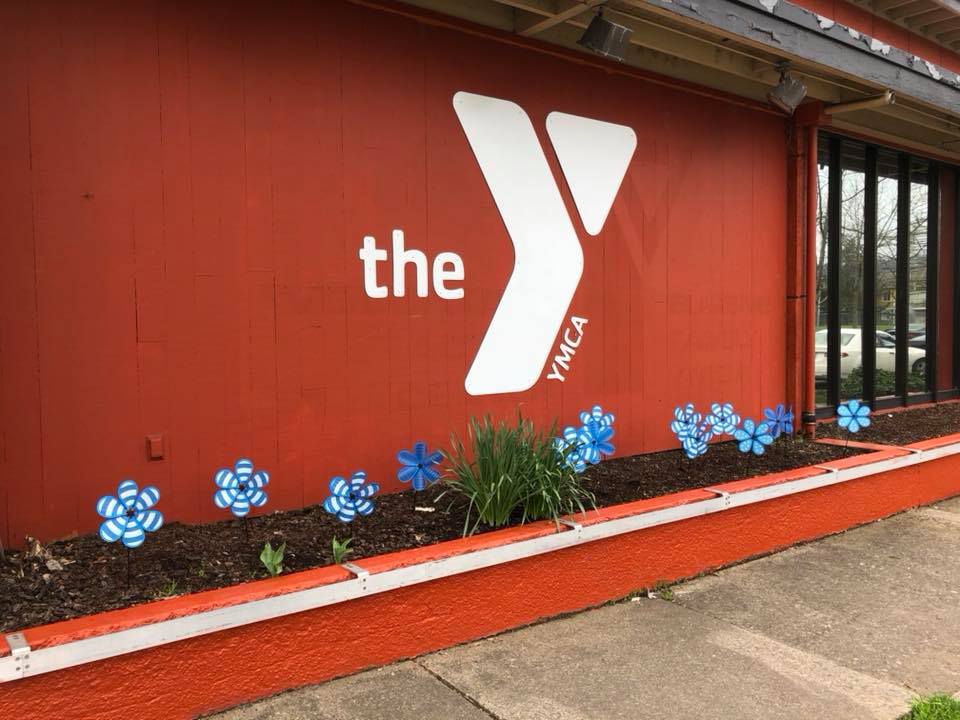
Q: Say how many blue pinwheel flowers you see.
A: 13